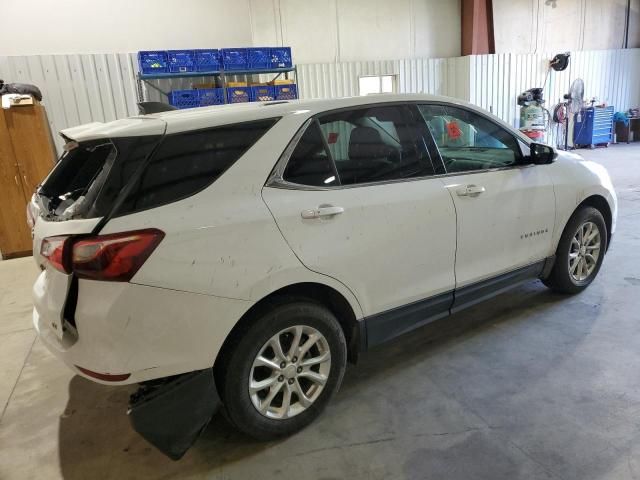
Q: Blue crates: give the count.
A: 11